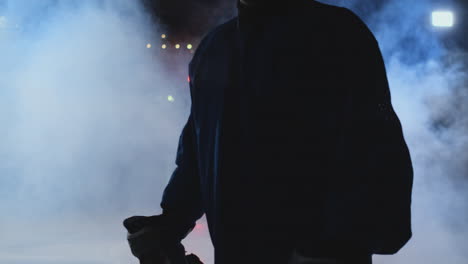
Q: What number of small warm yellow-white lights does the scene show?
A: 6